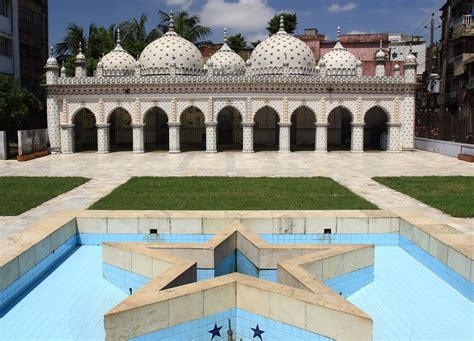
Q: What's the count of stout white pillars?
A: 10